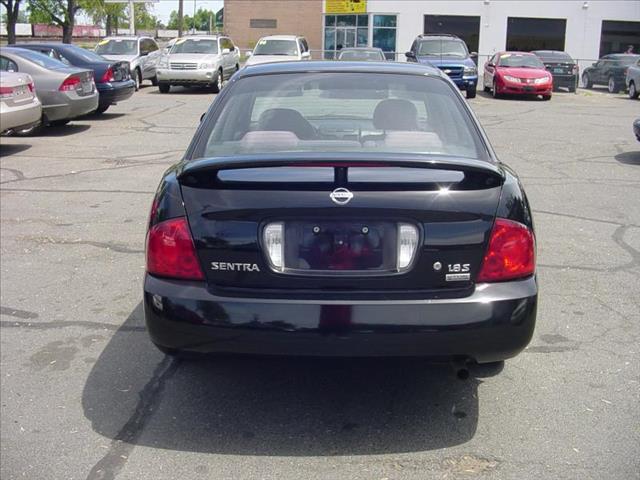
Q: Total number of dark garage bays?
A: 3